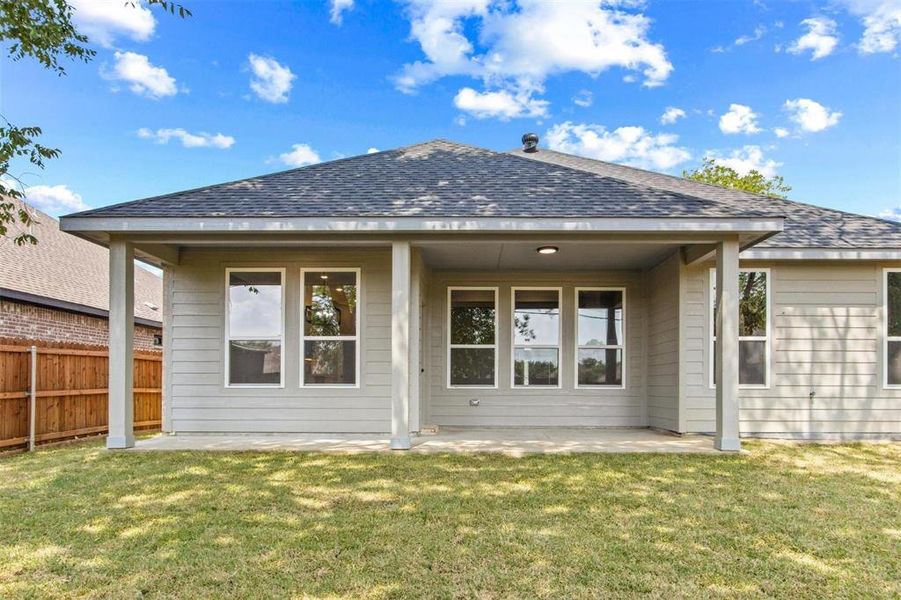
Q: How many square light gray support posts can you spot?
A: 3